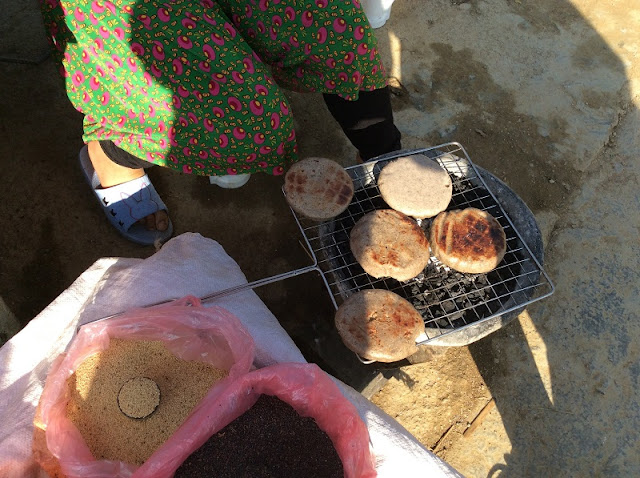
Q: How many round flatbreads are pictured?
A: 5